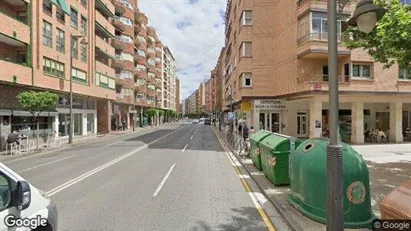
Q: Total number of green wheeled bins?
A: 2